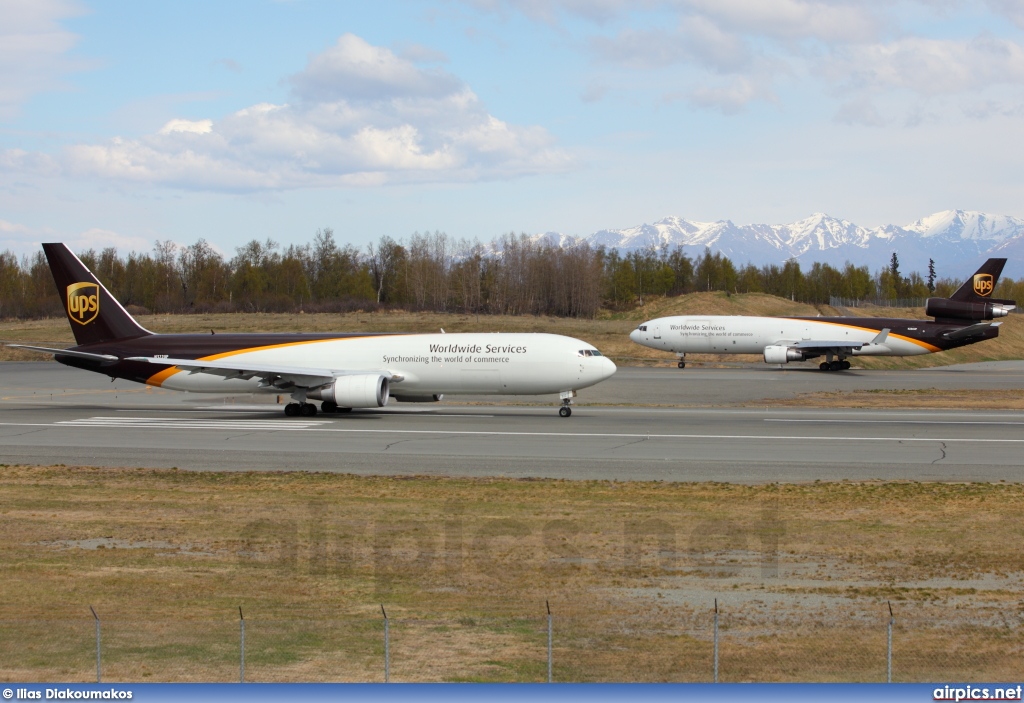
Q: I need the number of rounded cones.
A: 2